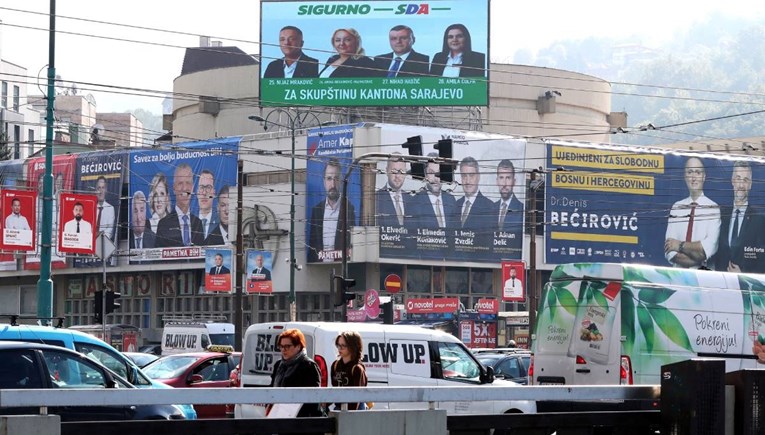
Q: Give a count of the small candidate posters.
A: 5